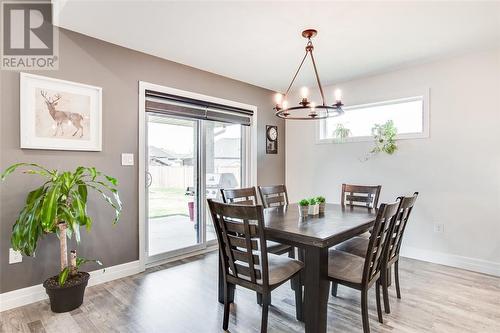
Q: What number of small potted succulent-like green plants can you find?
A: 3